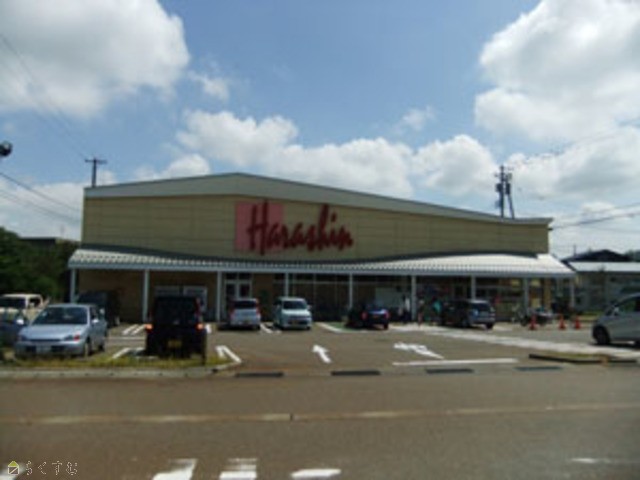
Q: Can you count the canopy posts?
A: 9